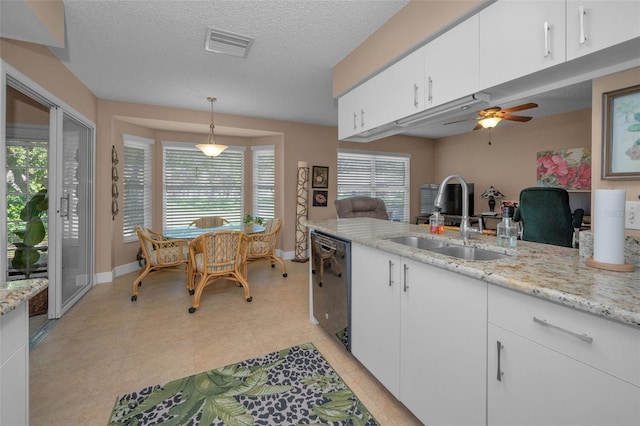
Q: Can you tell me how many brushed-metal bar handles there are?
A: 10